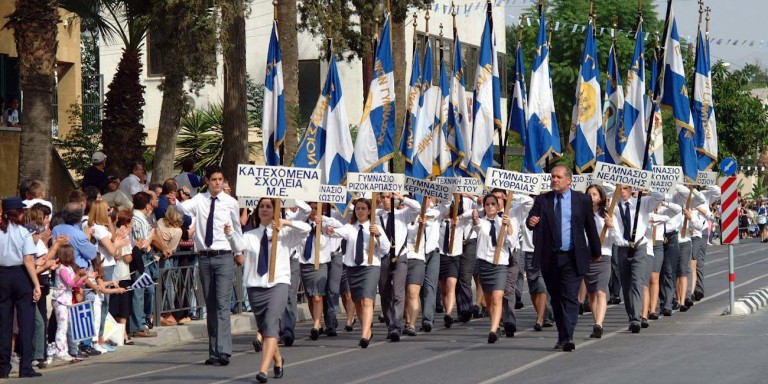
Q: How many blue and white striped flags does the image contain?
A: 2